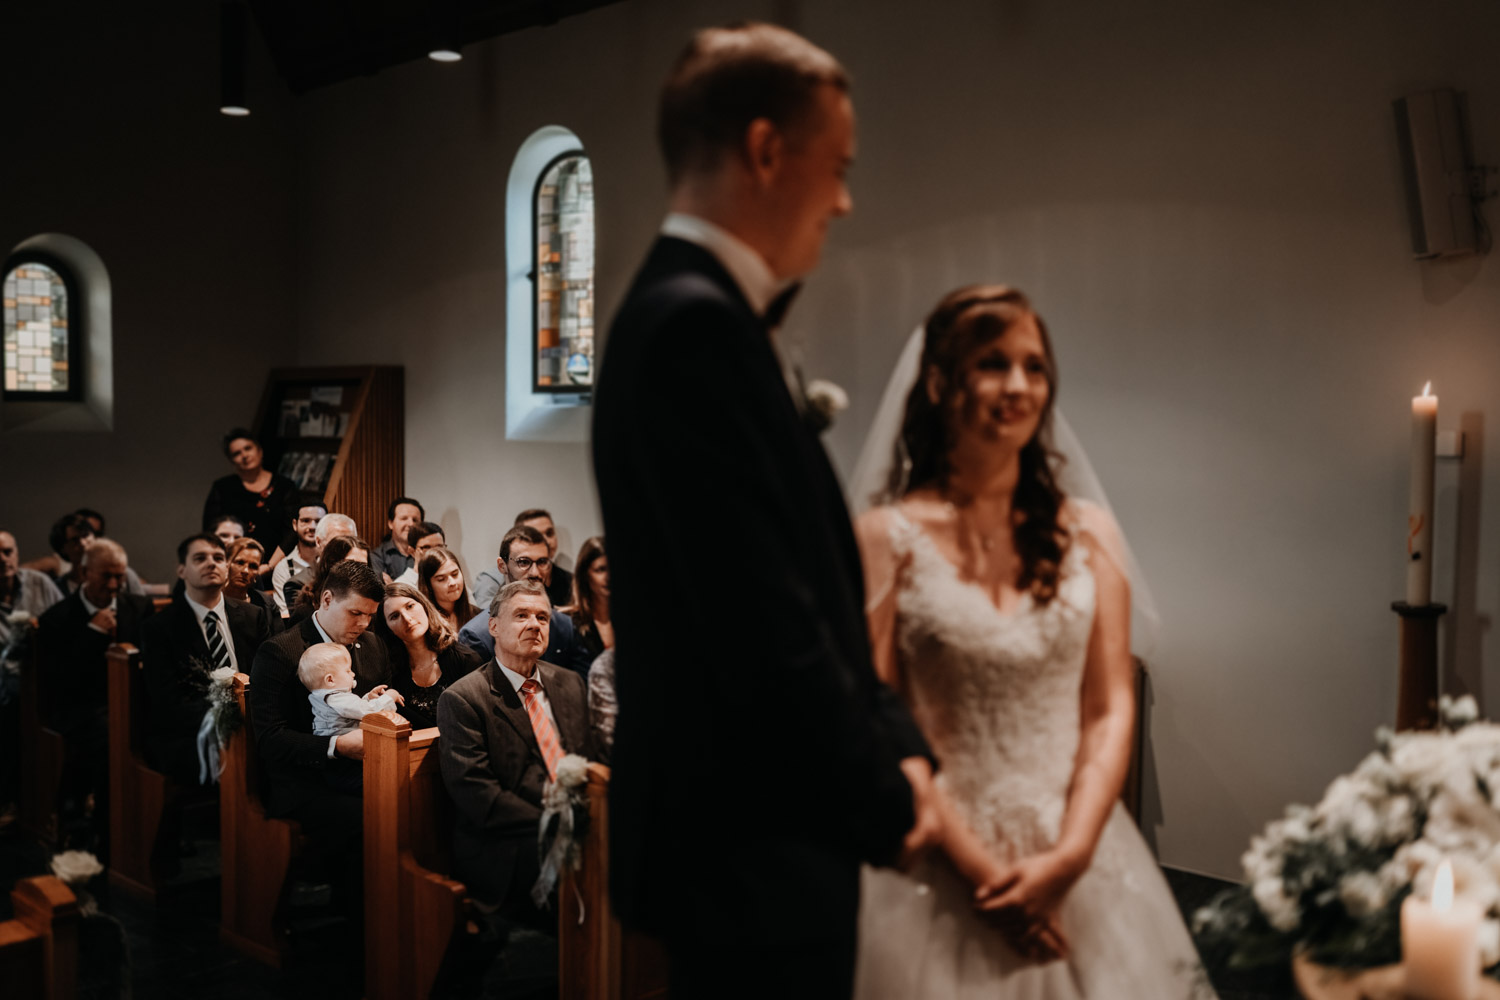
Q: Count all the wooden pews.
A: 6